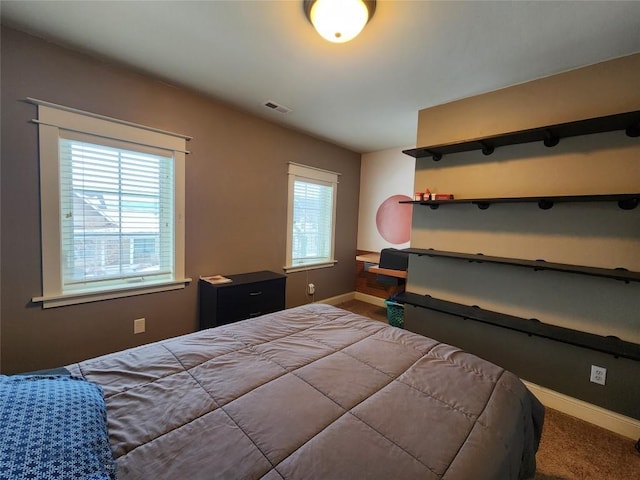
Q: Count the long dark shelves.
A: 4